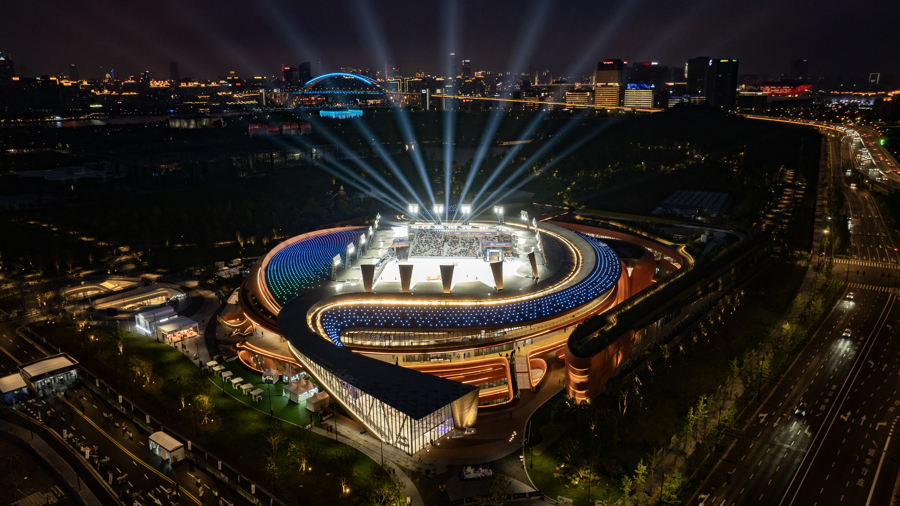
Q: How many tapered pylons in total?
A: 5